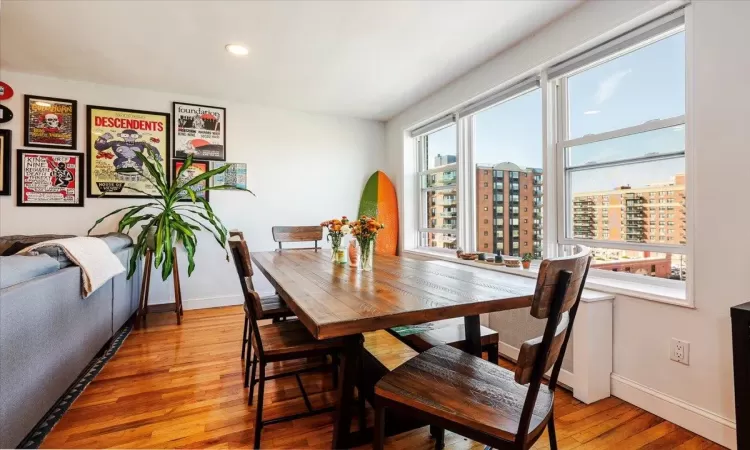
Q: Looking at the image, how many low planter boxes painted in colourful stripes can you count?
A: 0